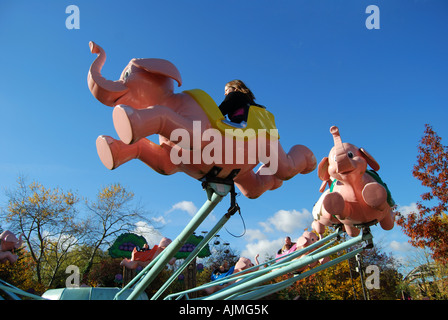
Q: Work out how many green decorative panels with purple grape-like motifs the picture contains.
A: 2